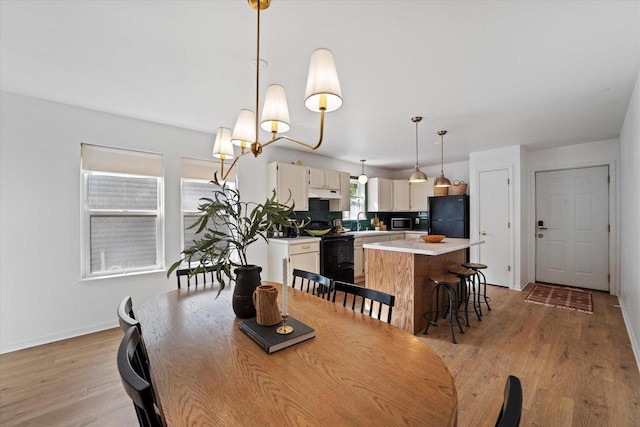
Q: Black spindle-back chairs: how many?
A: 6